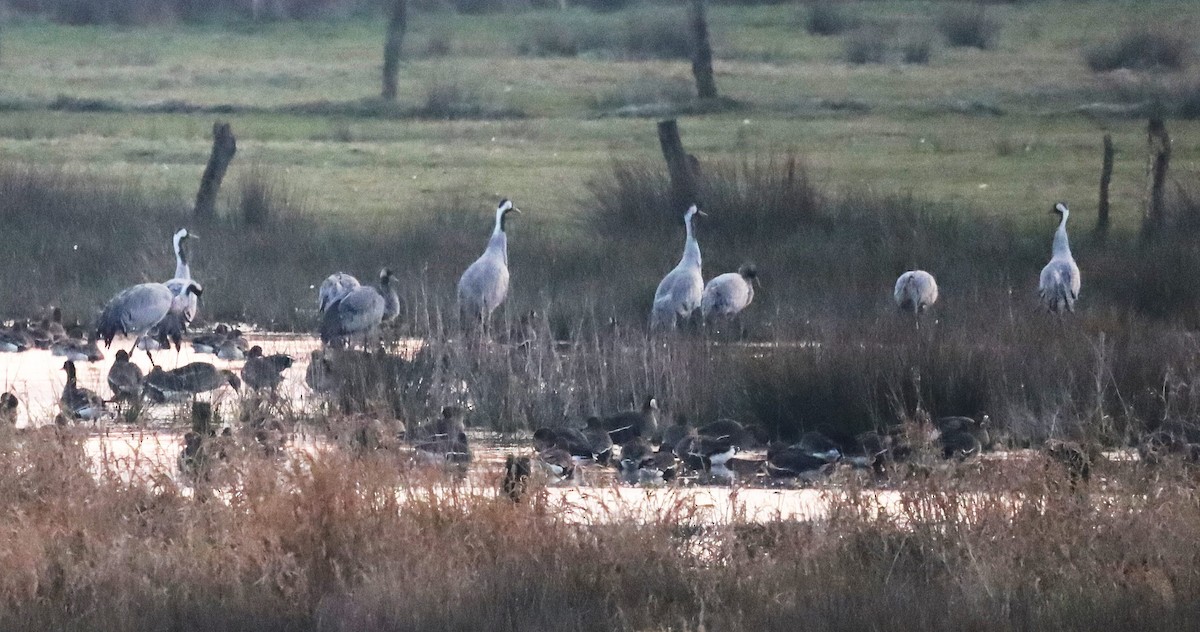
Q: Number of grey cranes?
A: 9